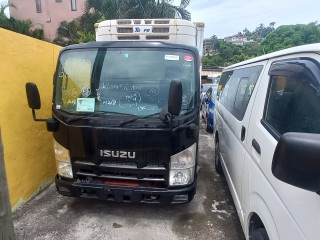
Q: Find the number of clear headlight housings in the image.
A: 2